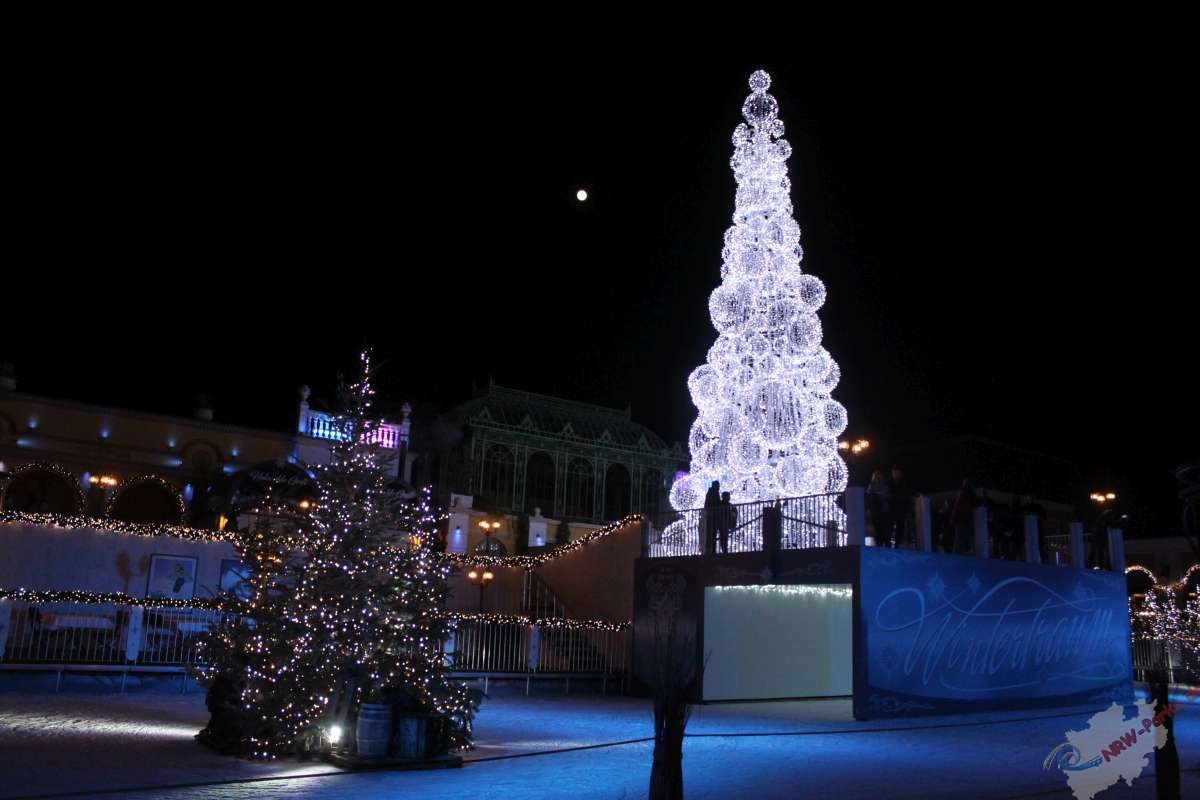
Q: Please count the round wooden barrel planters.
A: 2